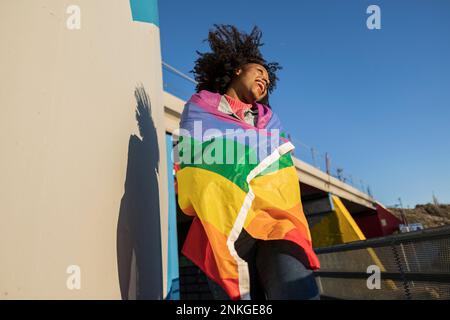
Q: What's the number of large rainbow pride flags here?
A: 1